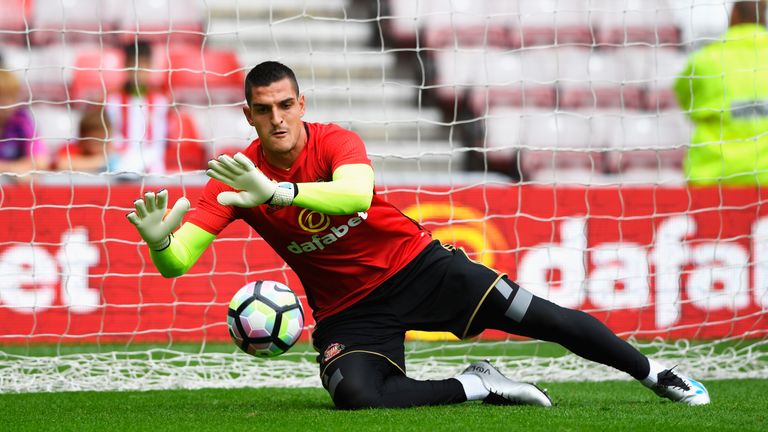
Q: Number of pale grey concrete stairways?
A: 1